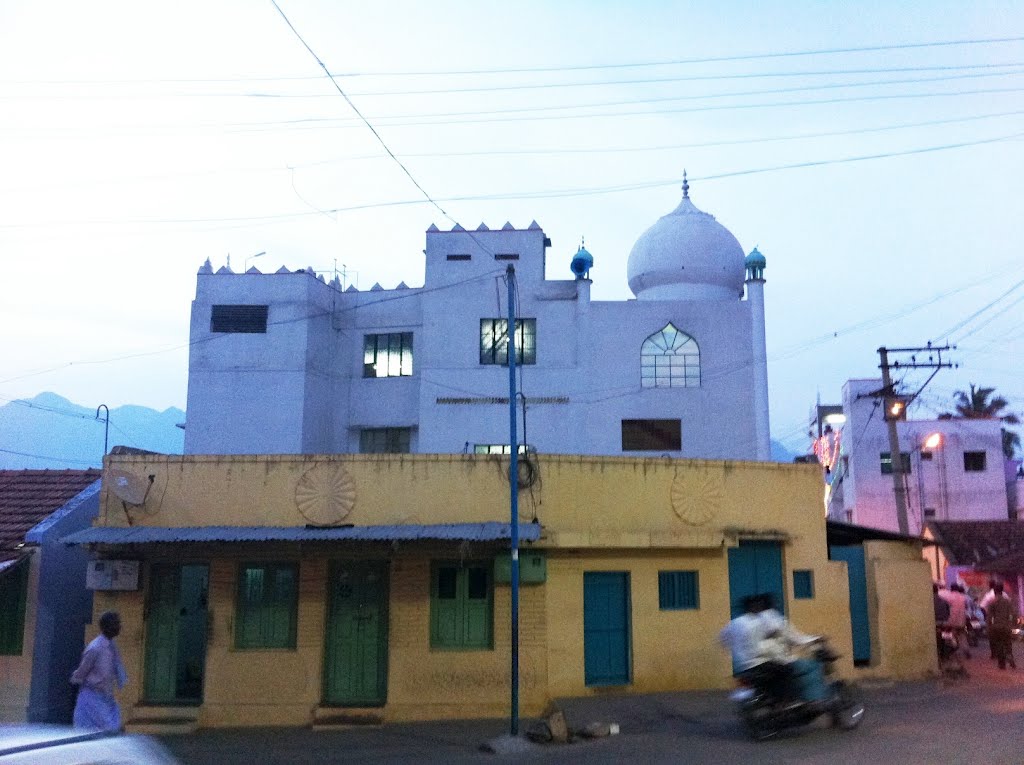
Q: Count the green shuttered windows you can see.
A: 2